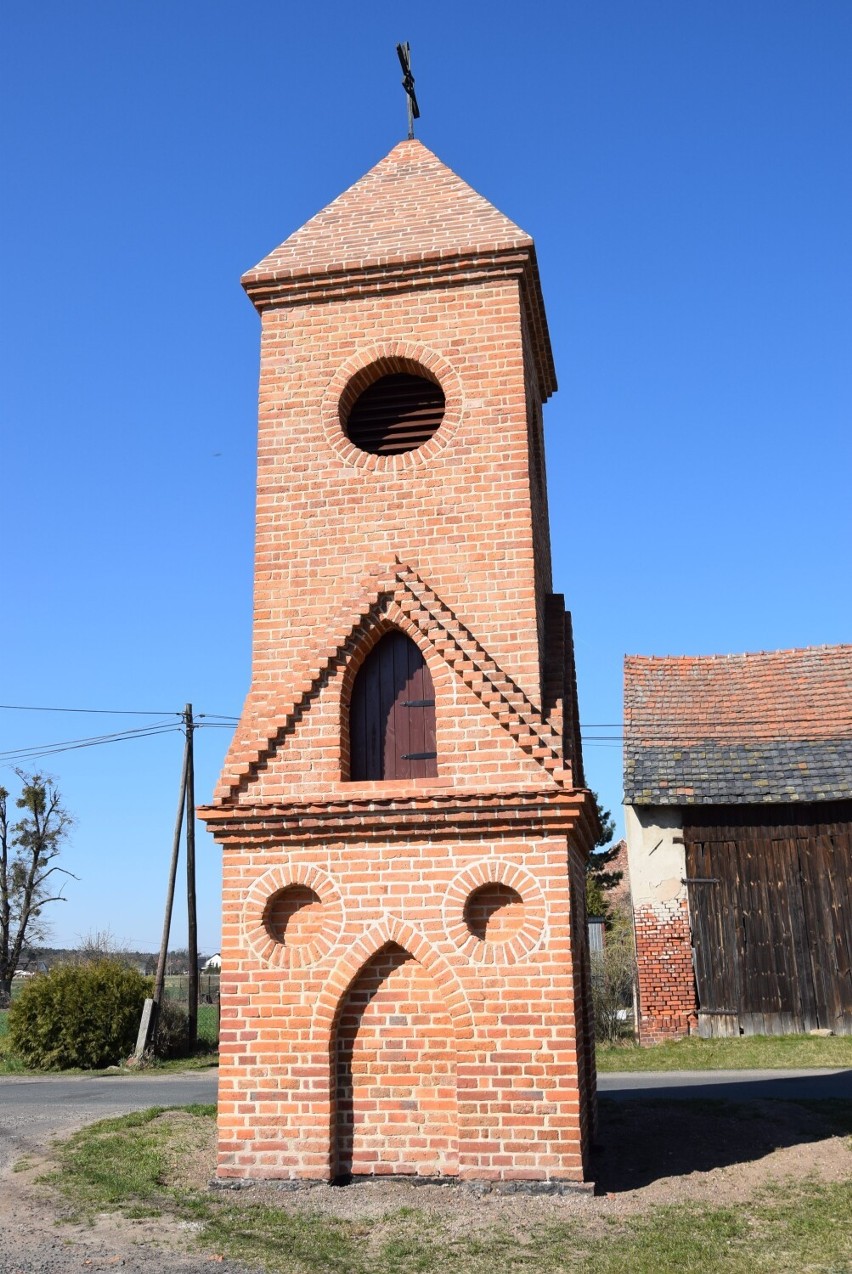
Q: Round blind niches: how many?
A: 2